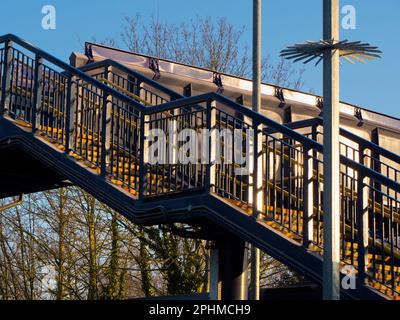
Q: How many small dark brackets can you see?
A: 6